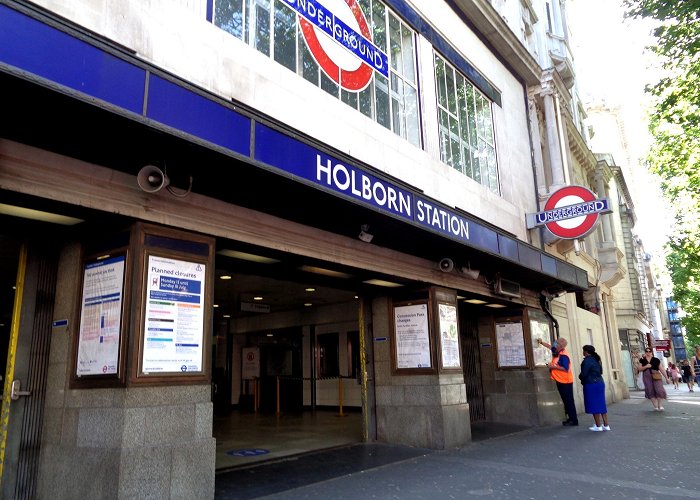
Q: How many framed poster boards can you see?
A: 6